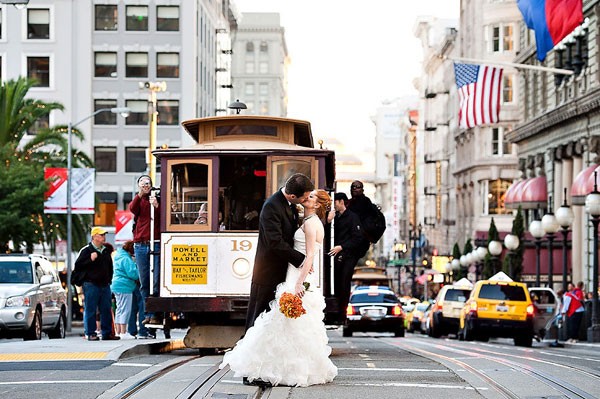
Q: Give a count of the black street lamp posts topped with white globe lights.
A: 12